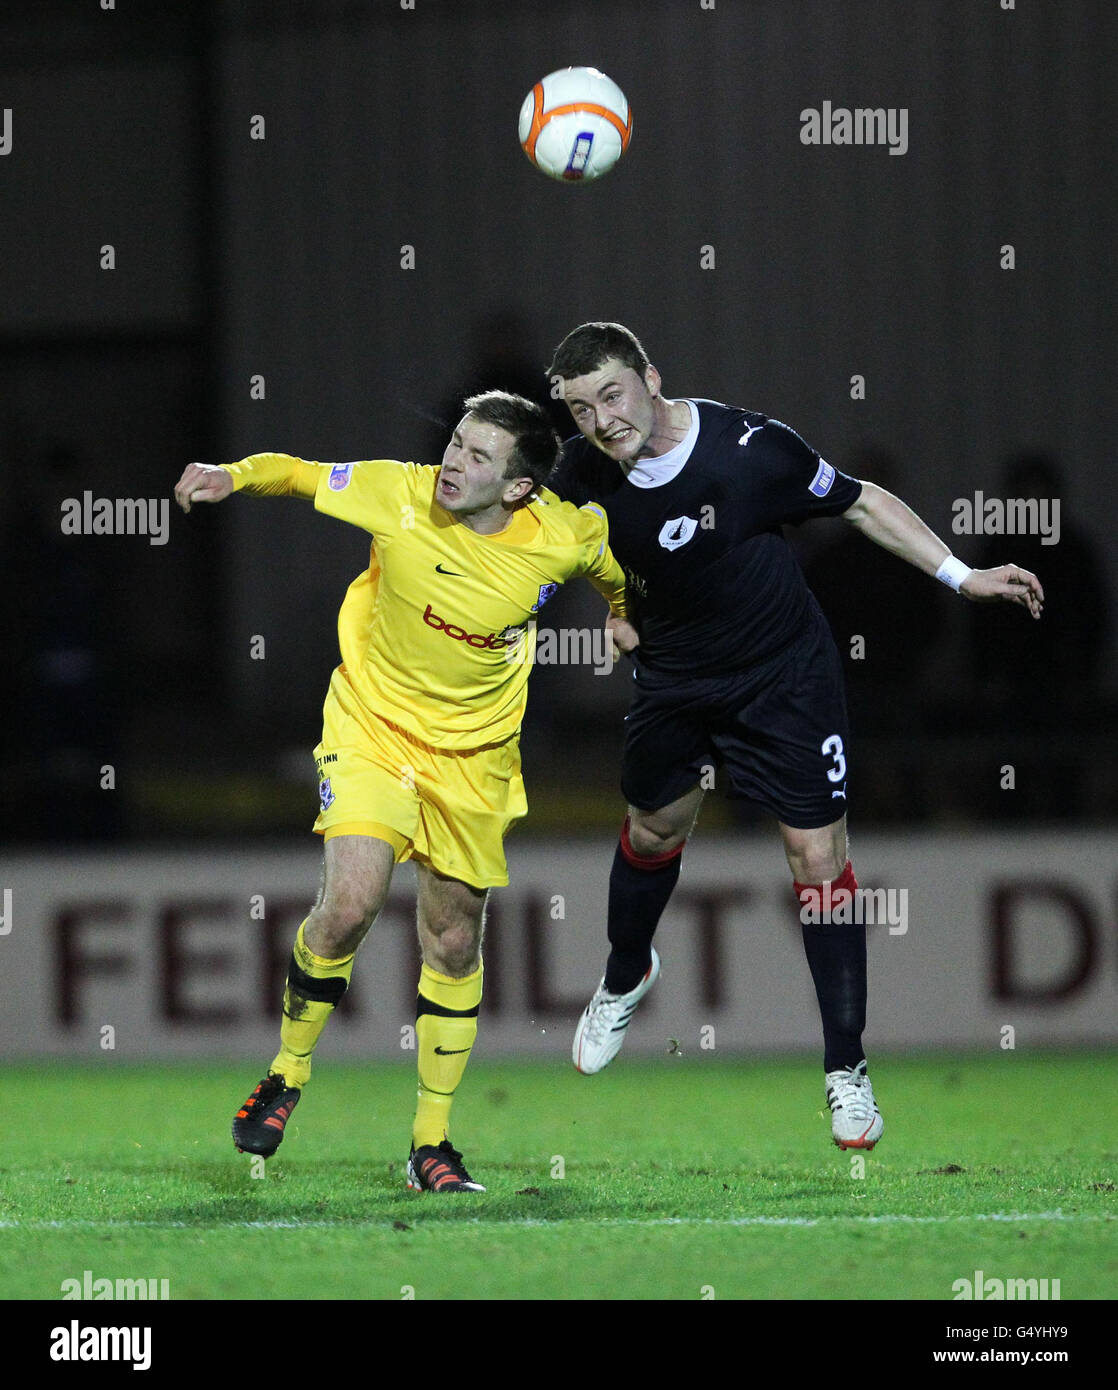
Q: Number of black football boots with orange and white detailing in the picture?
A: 2